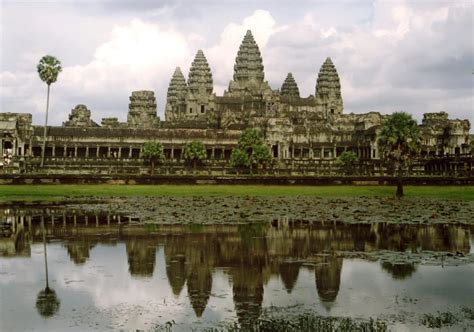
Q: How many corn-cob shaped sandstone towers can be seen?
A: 5